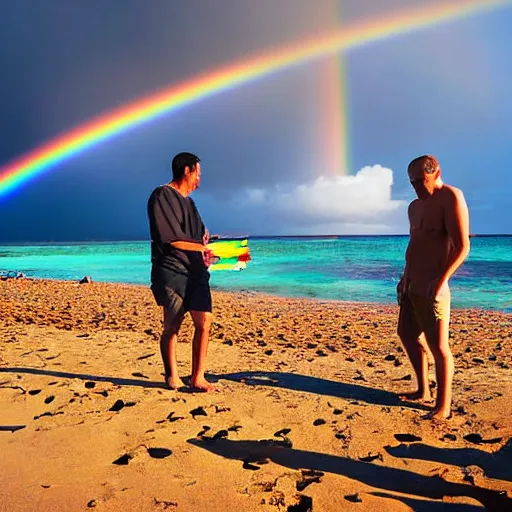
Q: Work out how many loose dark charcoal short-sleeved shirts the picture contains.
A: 1